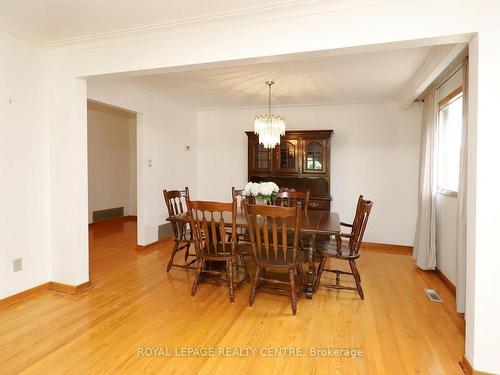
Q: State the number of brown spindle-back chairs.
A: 6